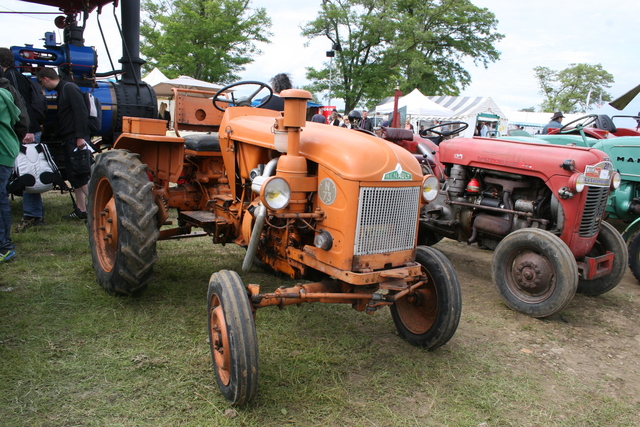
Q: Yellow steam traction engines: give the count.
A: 0